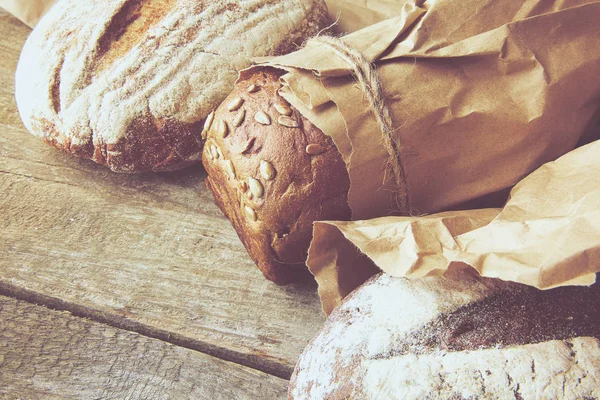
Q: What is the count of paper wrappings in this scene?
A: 2